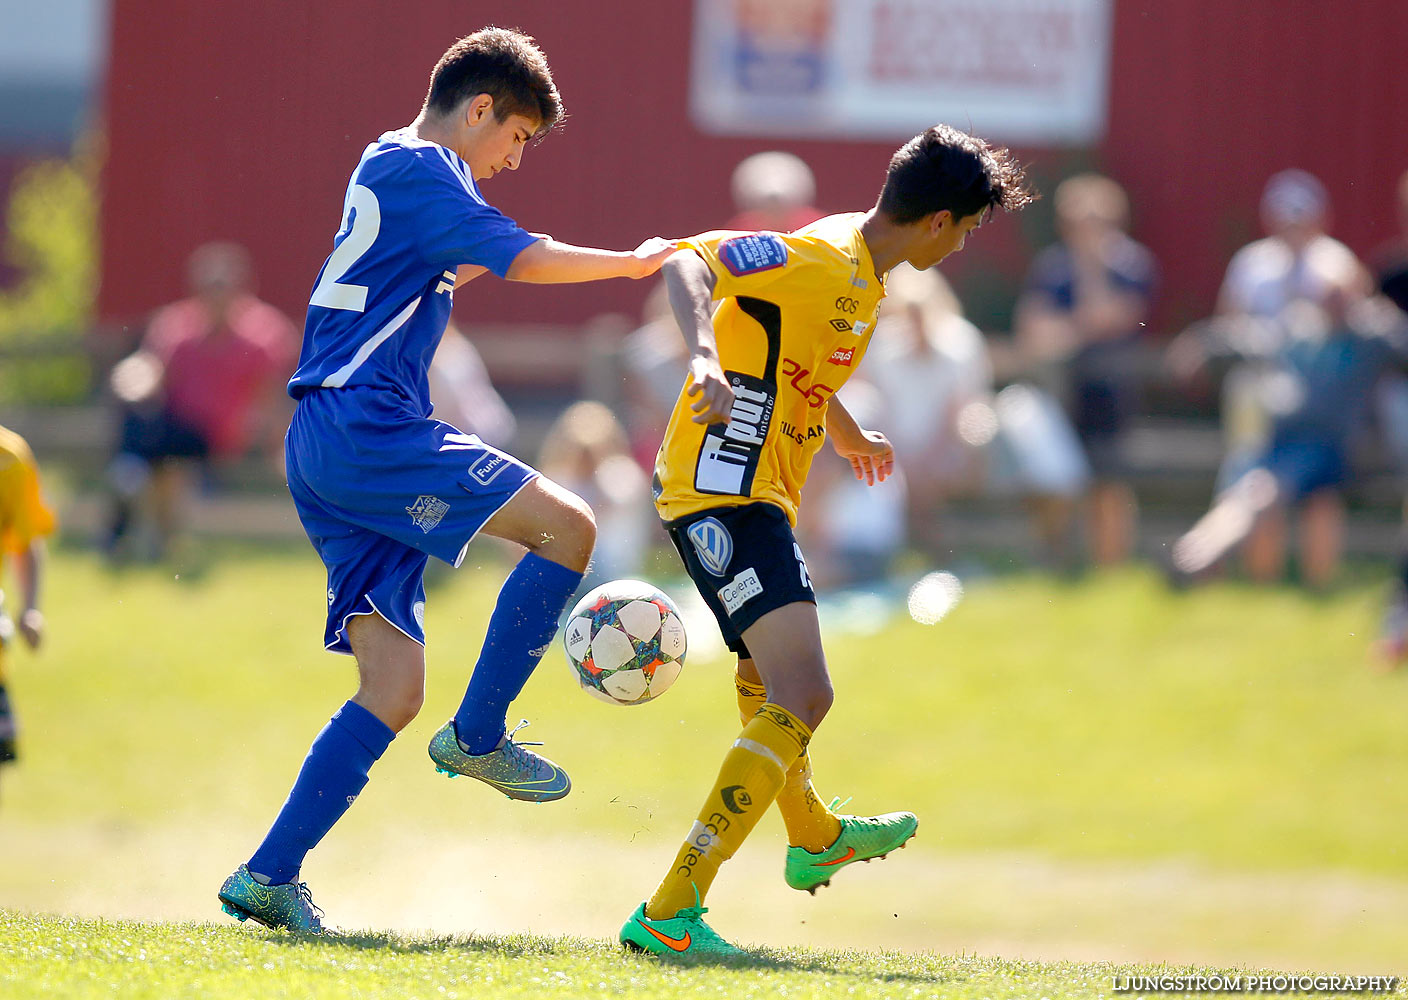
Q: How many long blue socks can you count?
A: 2